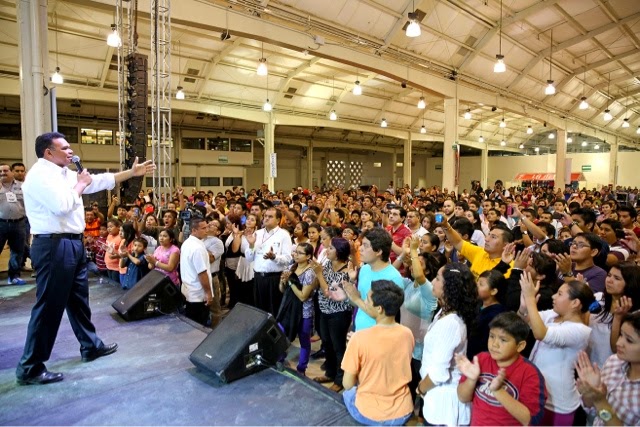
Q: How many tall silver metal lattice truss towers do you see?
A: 2